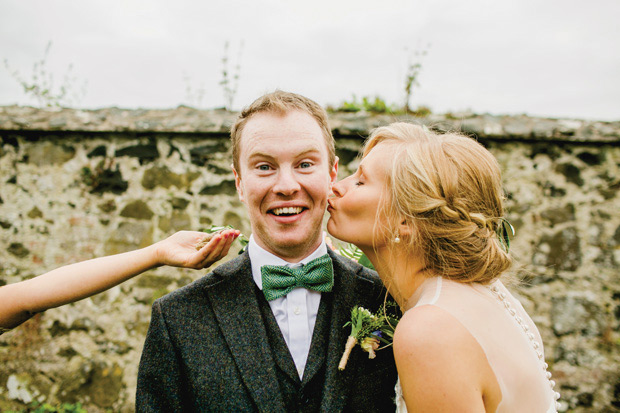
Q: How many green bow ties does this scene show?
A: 1